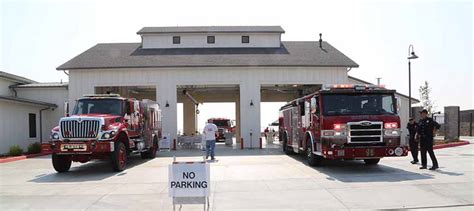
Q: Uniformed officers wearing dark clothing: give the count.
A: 2